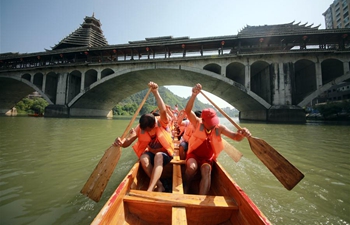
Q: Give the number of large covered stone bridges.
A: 1